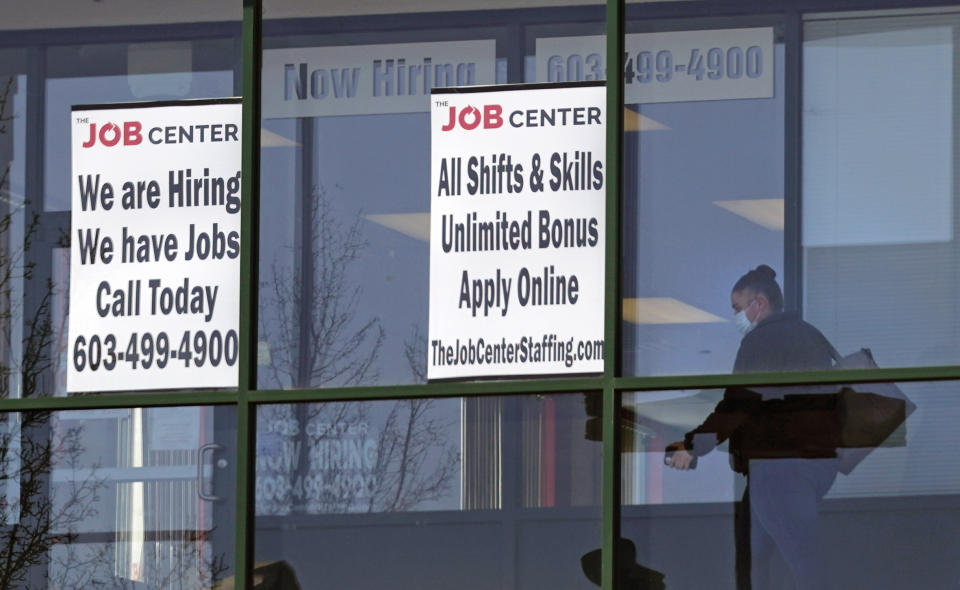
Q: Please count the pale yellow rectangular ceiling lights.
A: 5